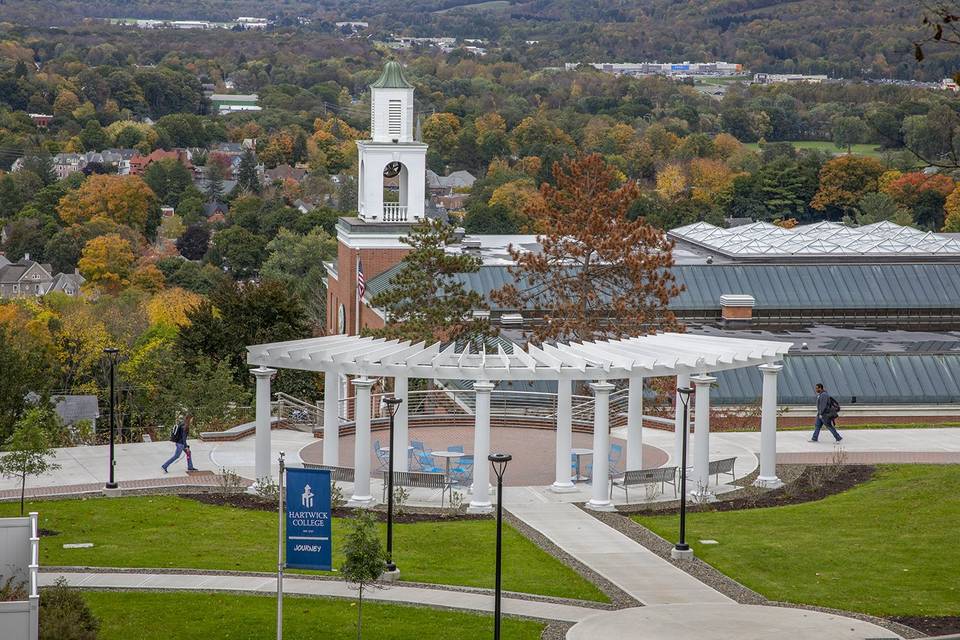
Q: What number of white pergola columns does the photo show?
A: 11